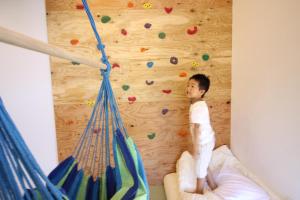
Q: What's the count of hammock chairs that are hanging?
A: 1